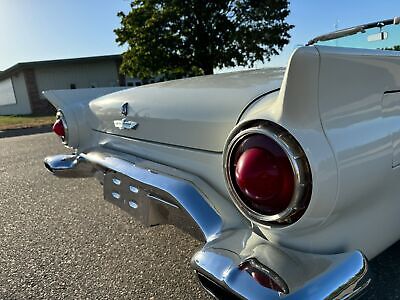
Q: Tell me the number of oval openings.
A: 4